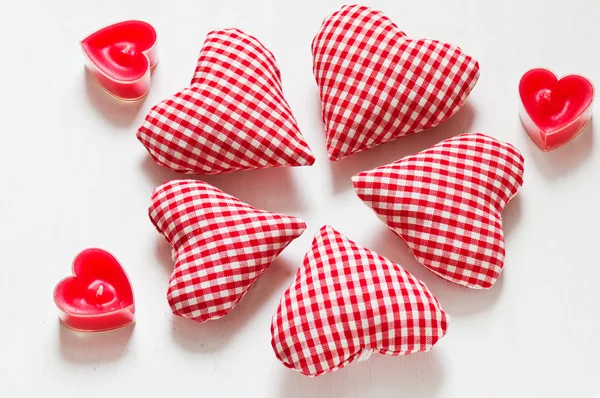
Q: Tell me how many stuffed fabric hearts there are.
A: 5